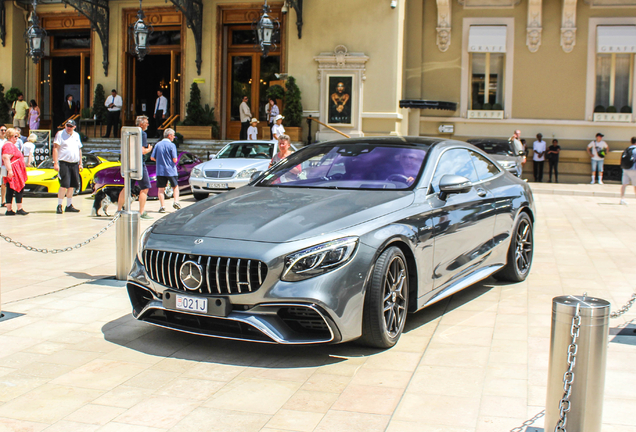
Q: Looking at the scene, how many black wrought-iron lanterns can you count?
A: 3